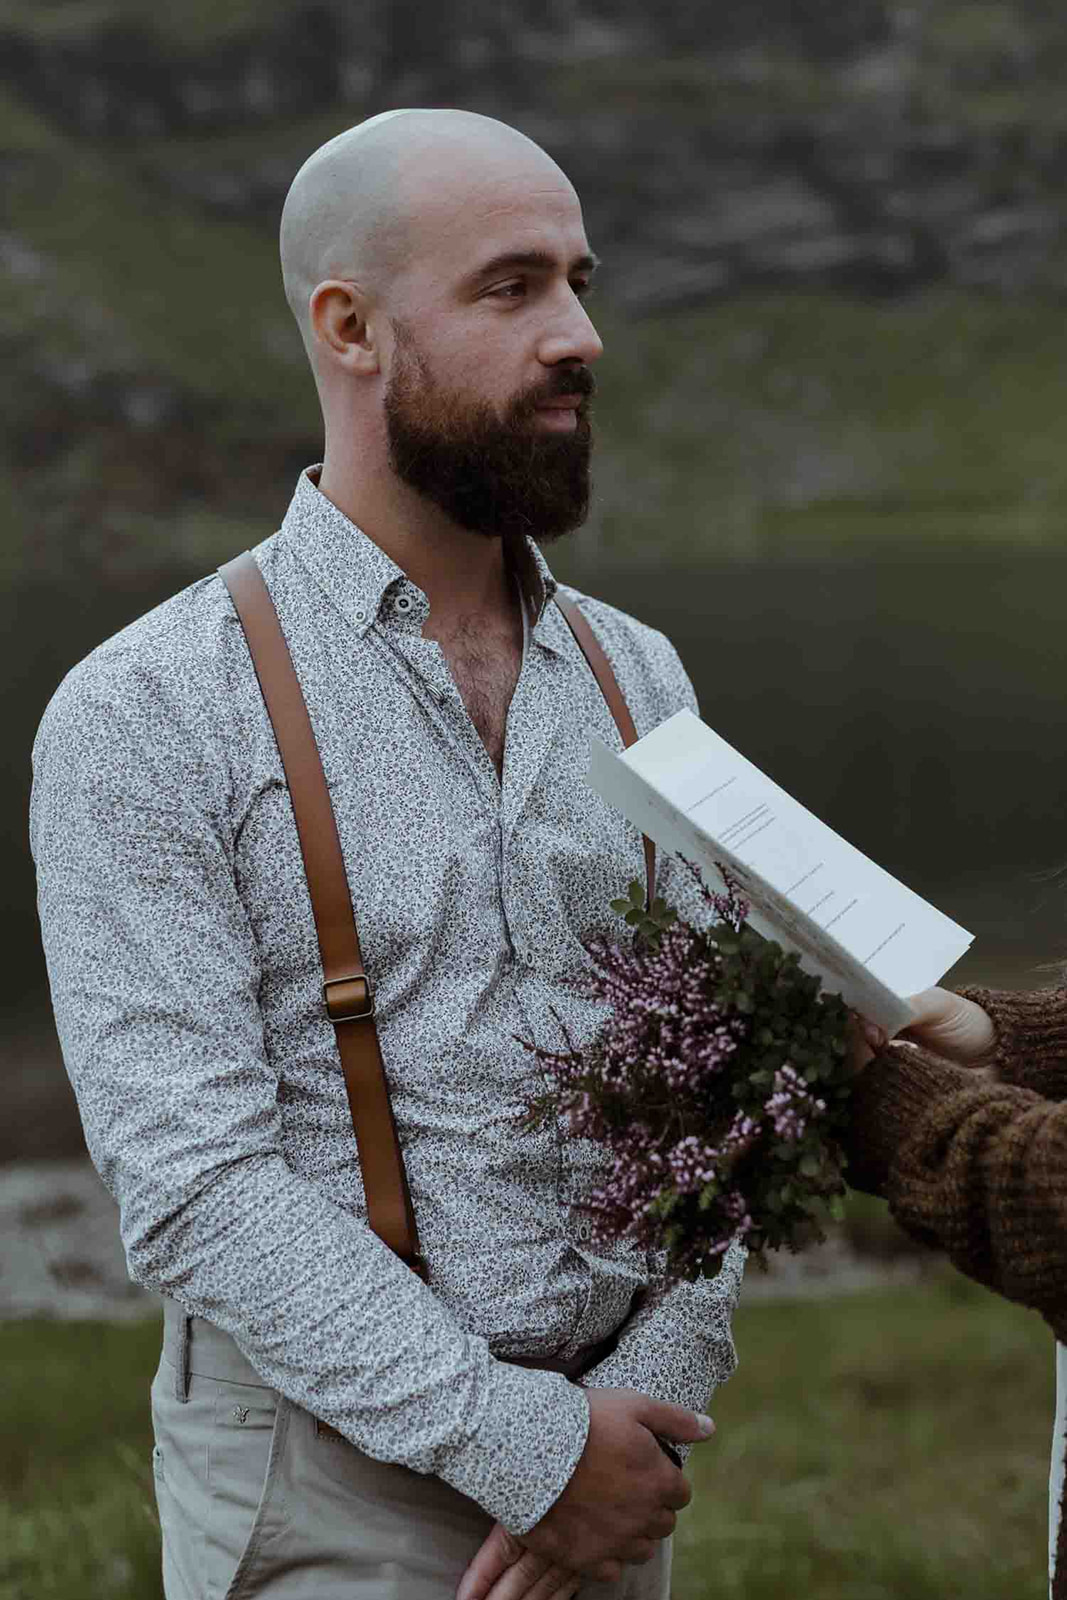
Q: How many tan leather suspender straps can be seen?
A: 2